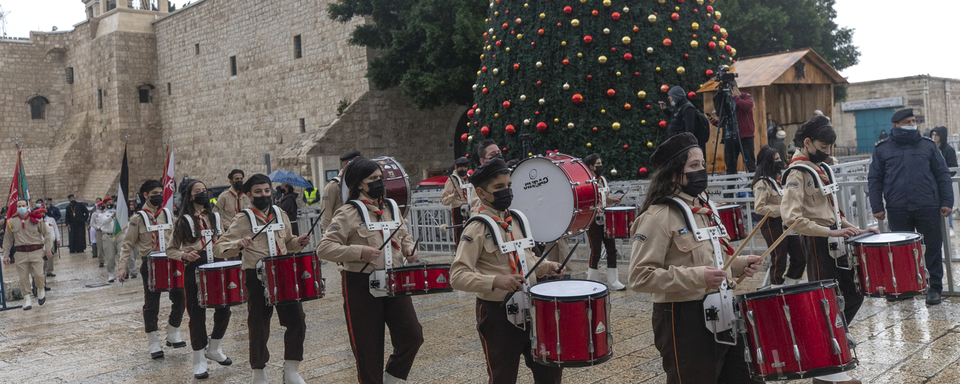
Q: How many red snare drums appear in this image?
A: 9